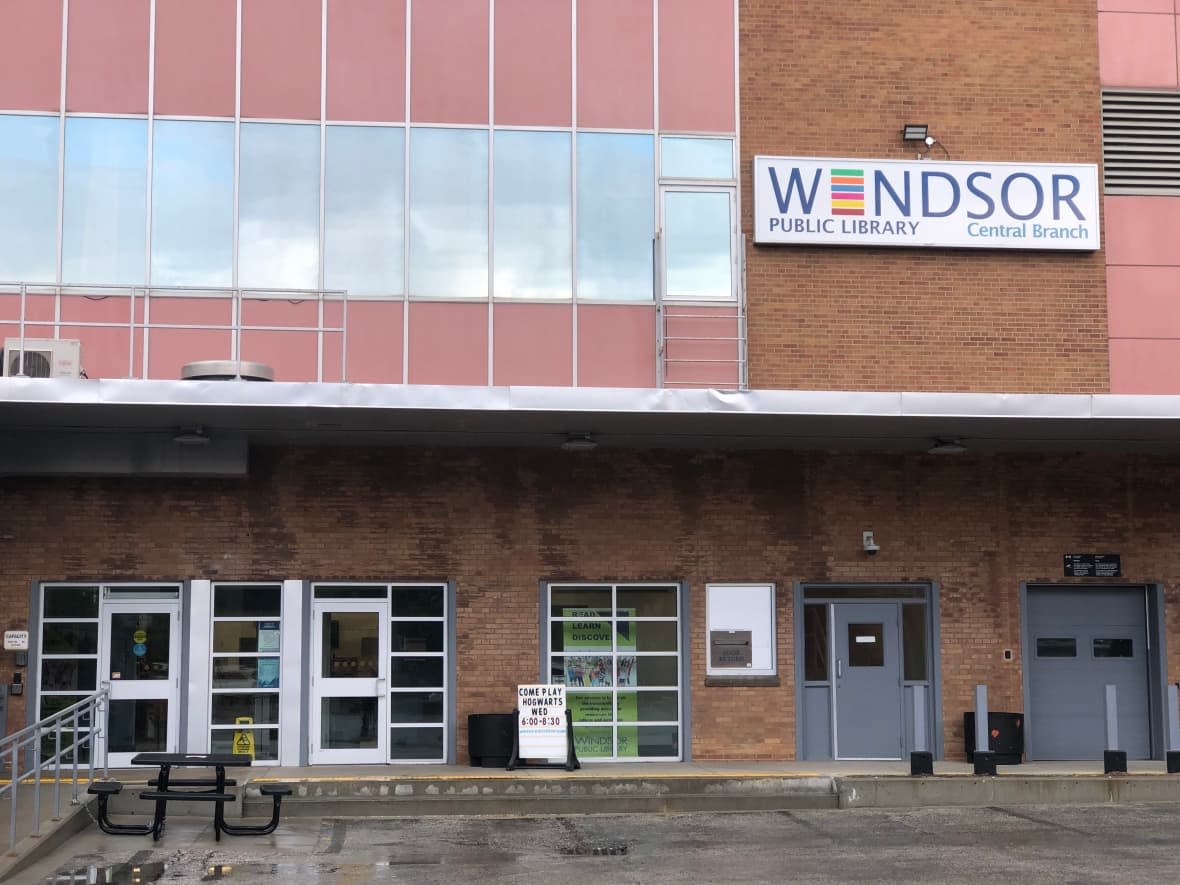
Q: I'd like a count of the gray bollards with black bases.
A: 4